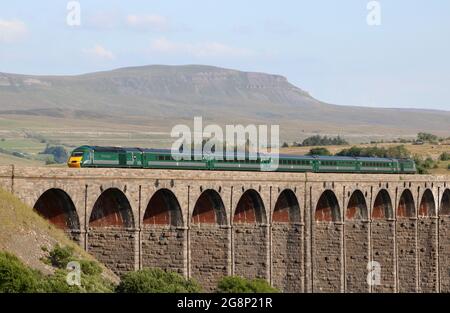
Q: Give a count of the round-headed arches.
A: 12